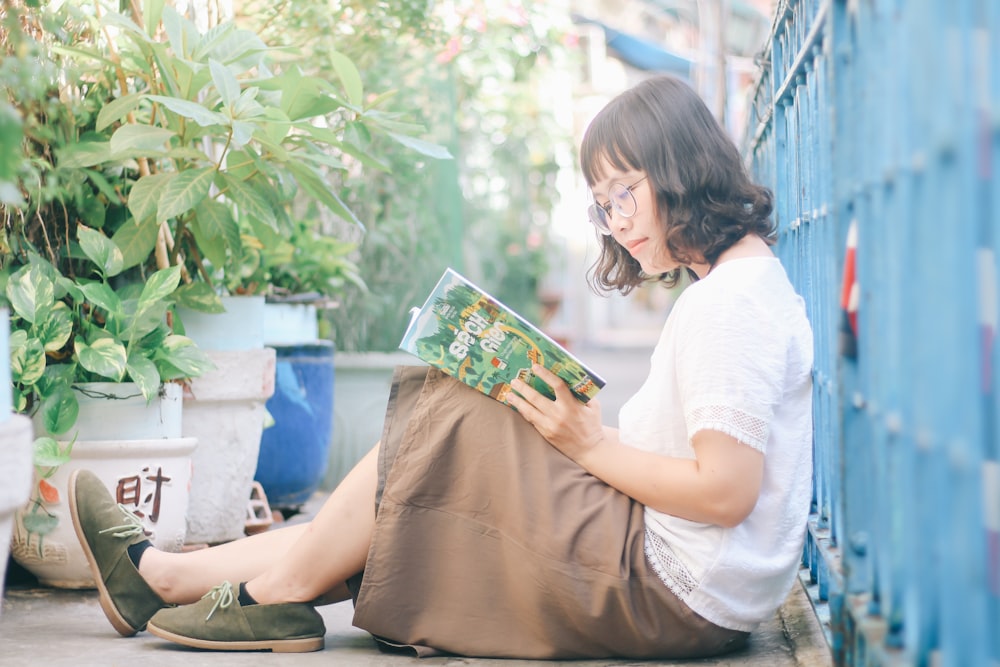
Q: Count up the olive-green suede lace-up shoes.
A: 2